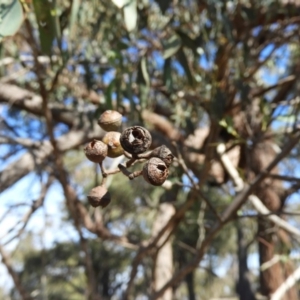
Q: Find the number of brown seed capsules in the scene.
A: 7